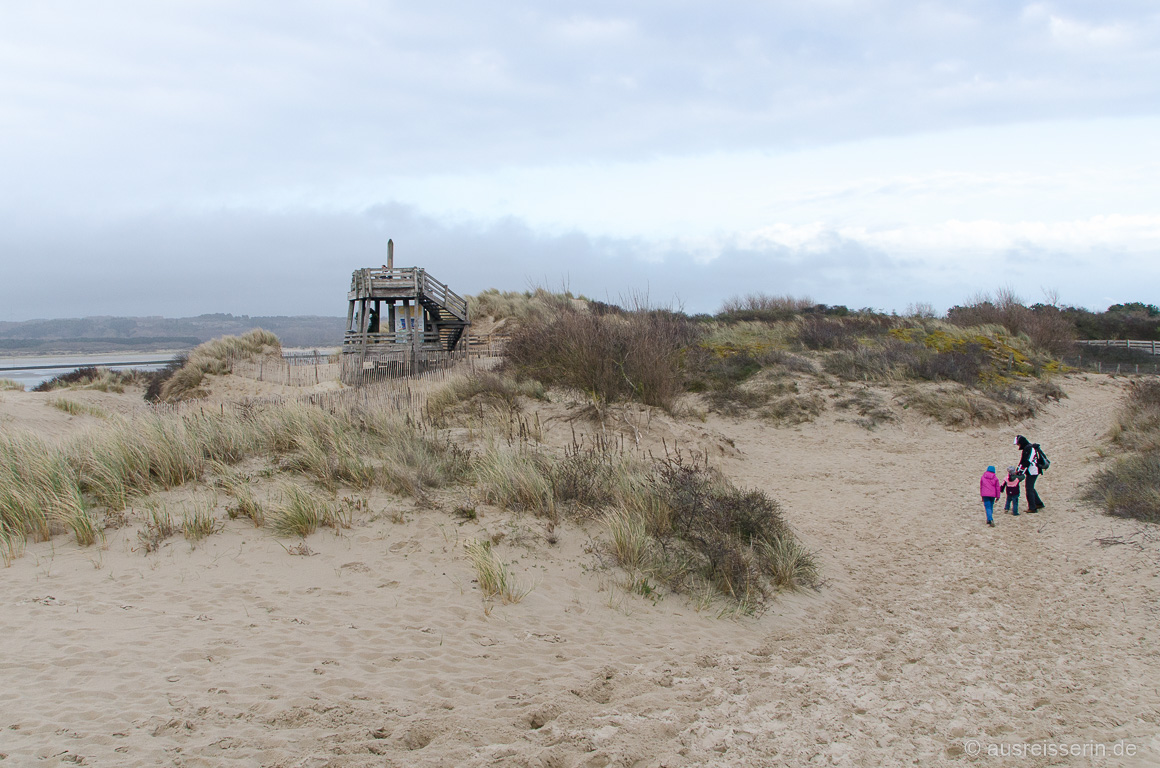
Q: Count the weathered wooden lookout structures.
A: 1